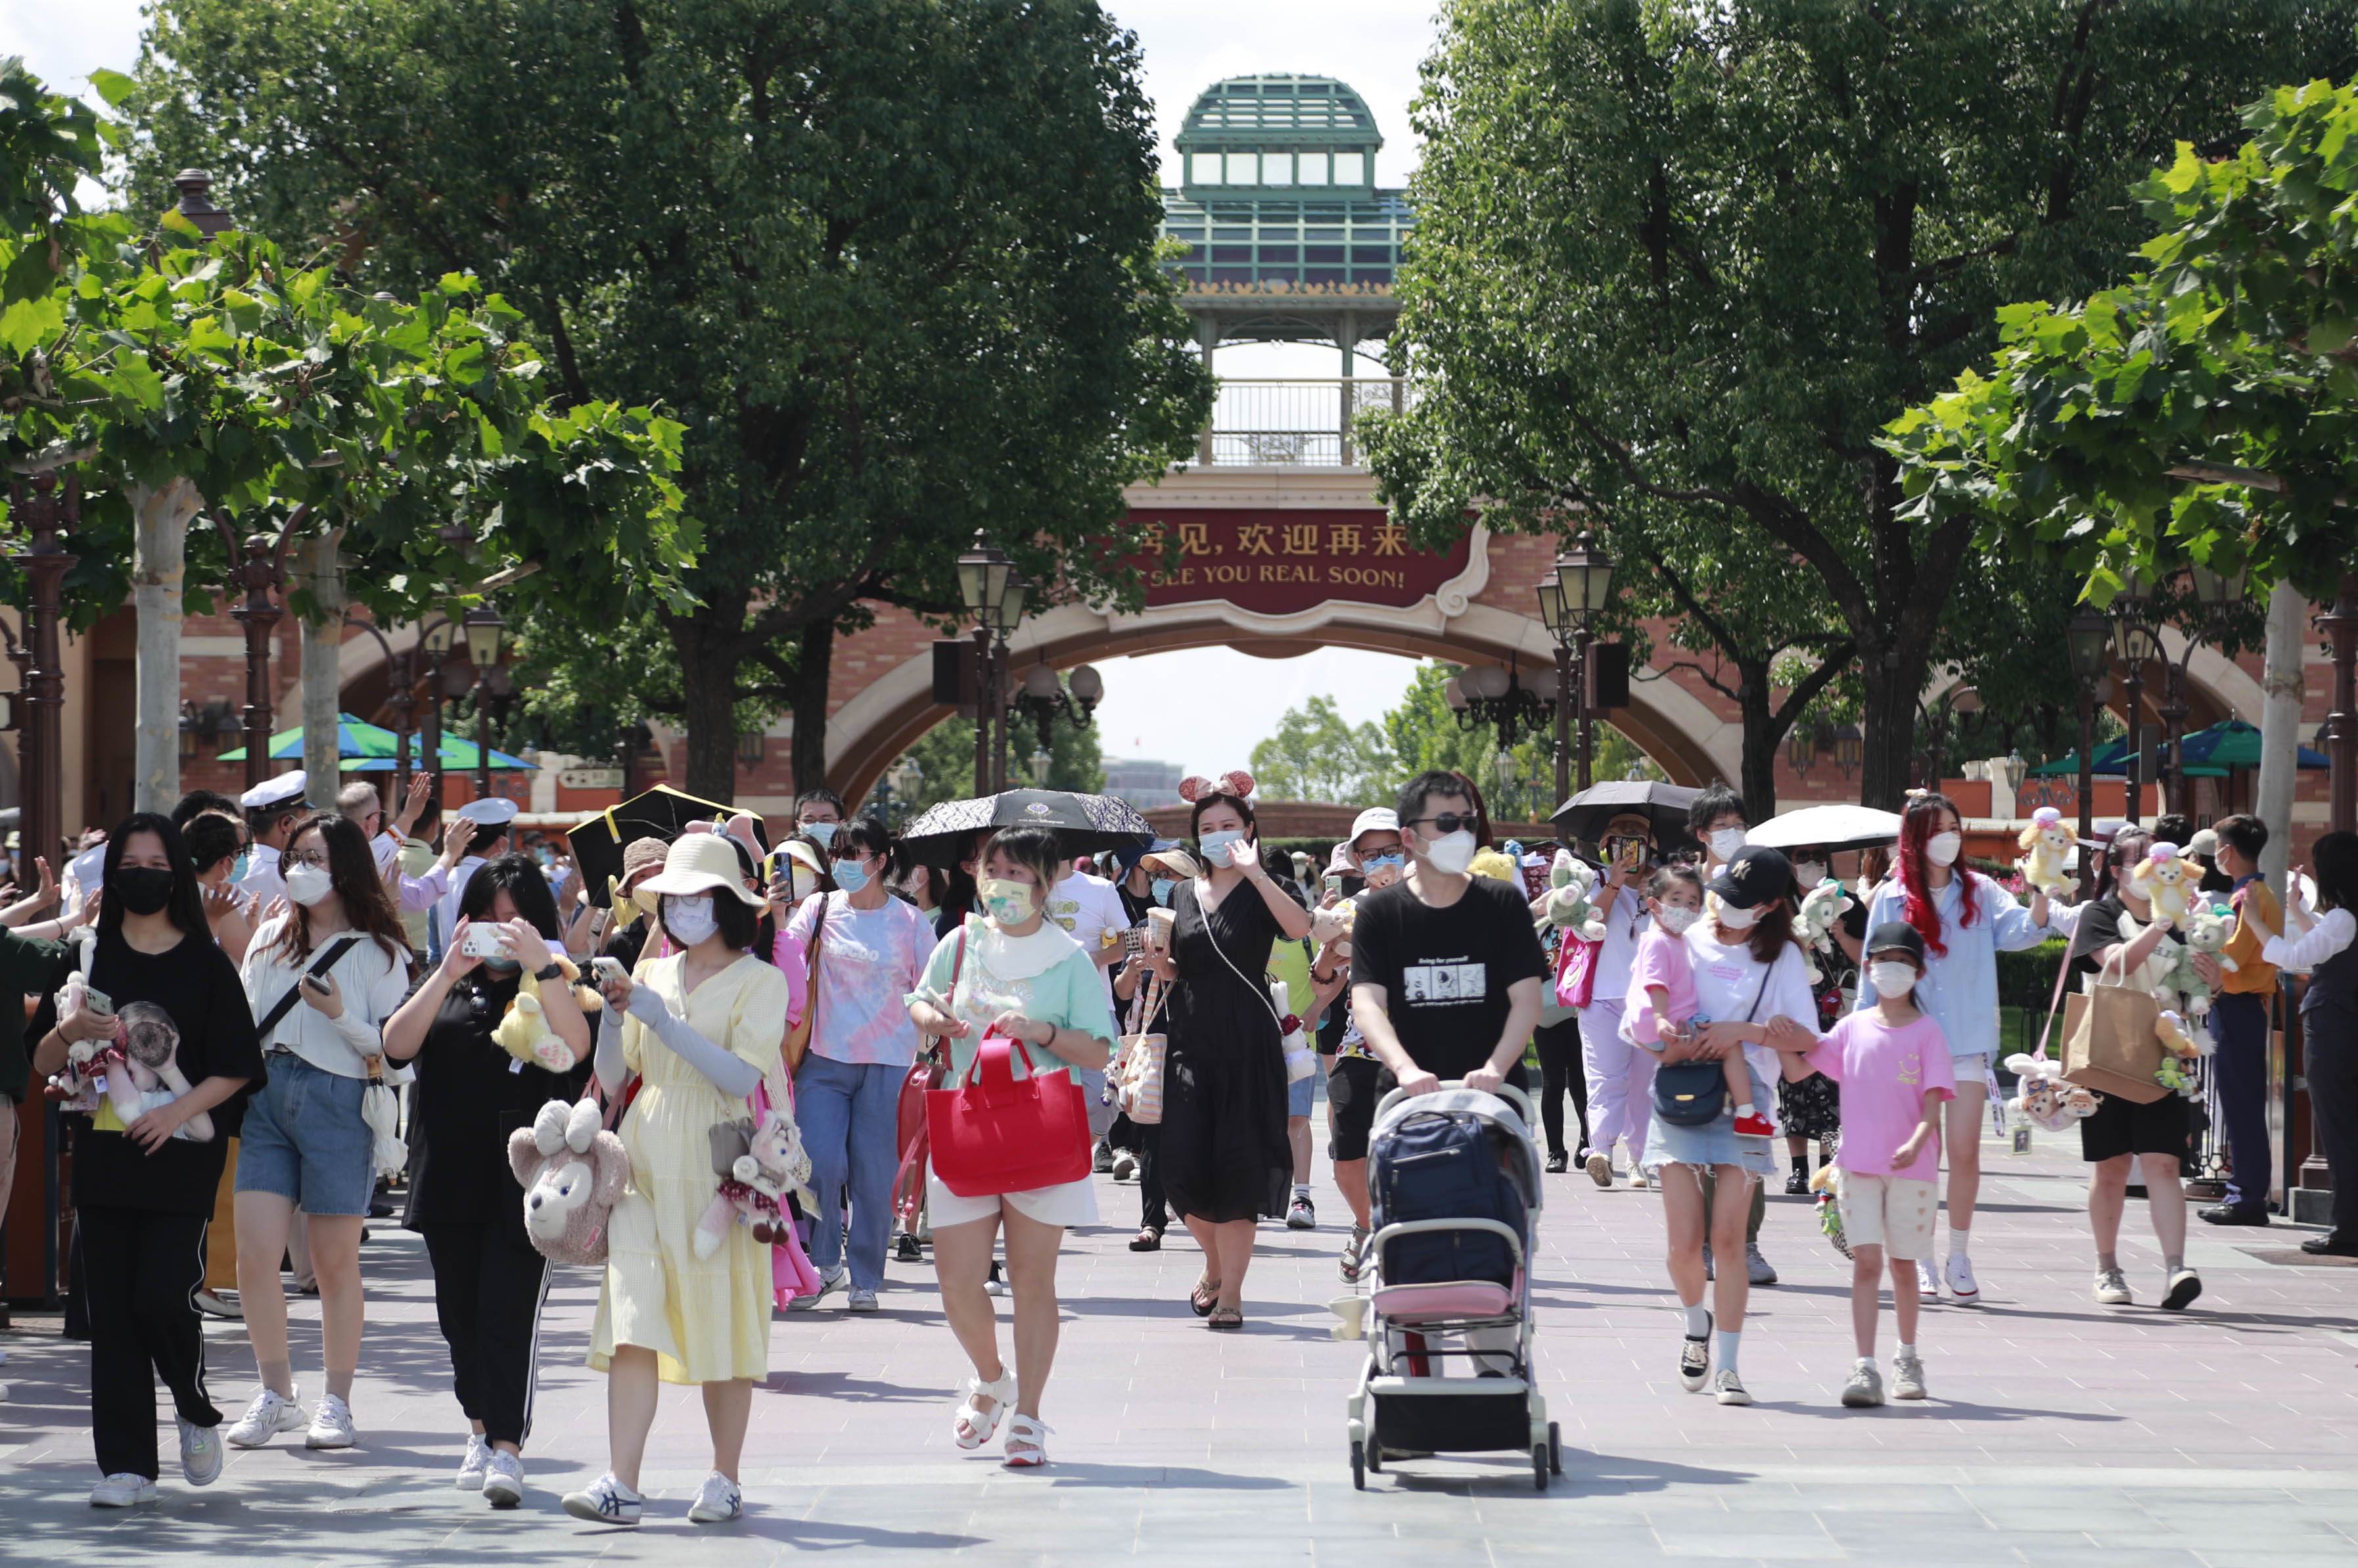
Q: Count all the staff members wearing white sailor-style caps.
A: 2